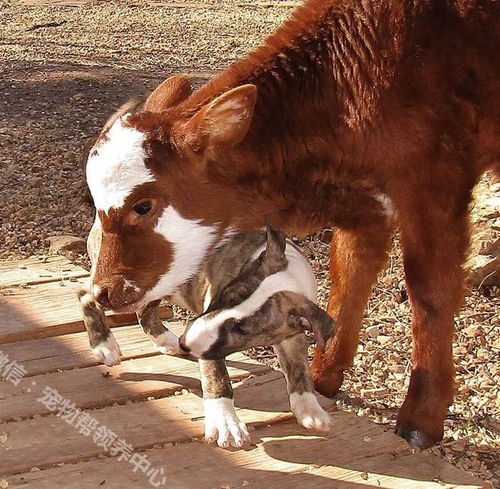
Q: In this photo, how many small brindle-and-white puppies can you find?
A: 1